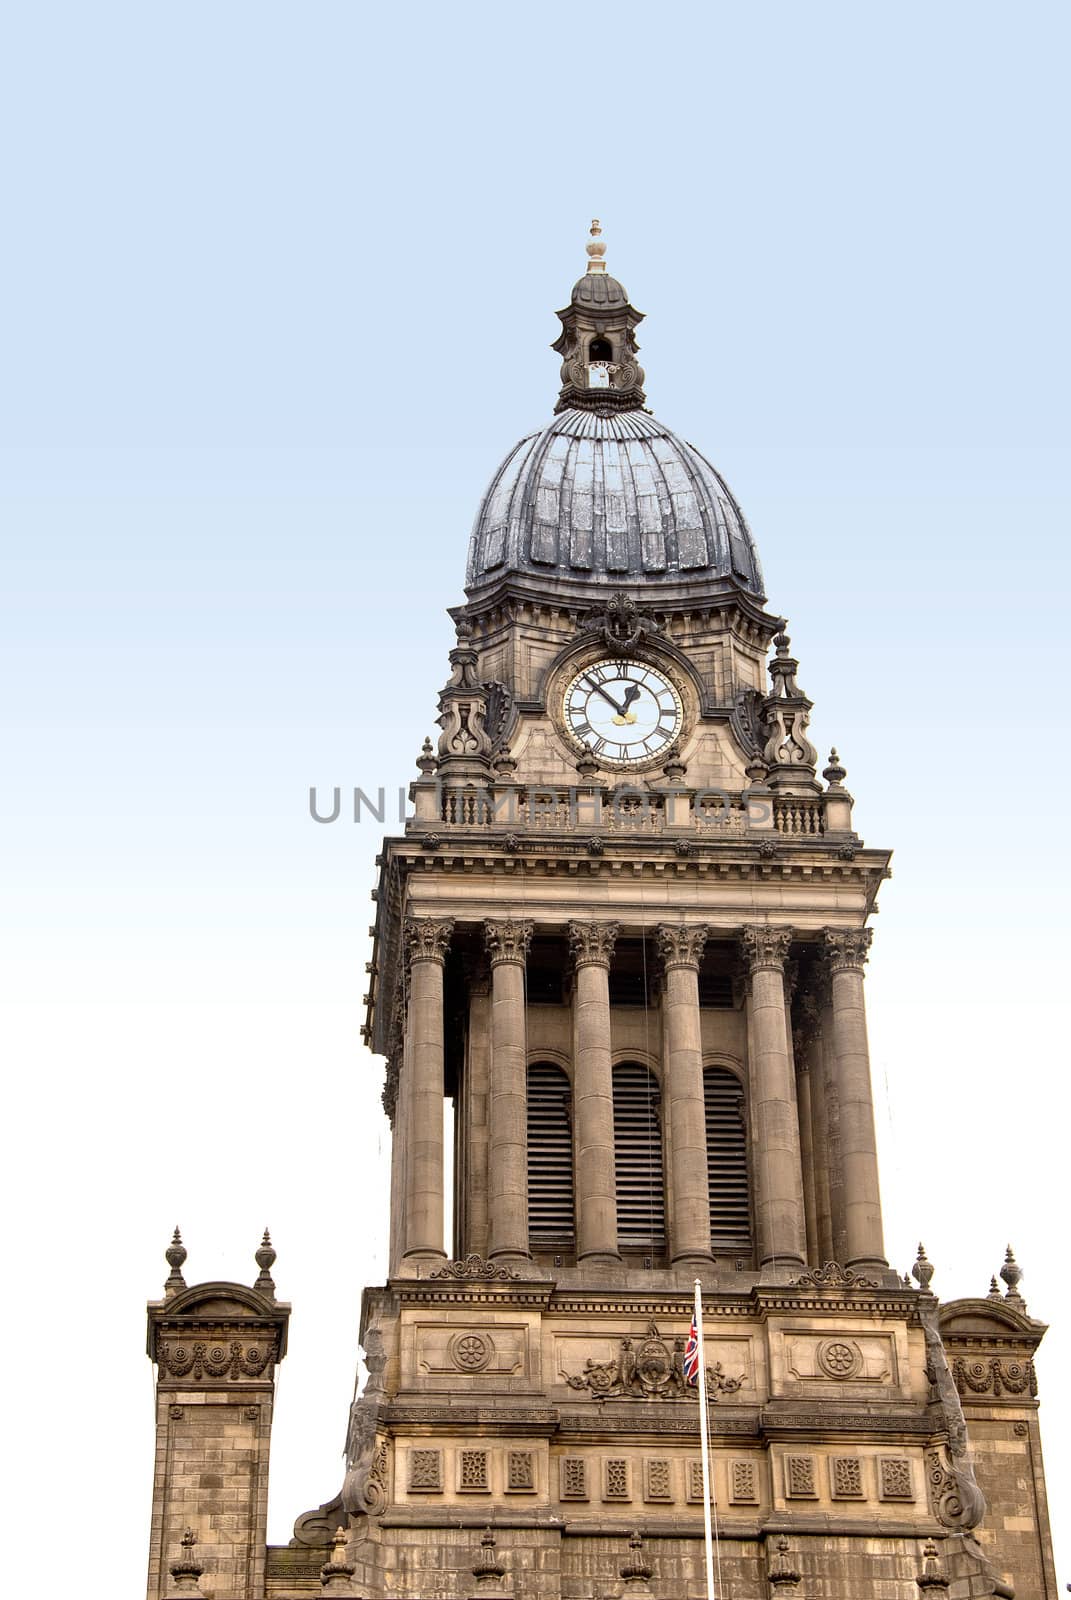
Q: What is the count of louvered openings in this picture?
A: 3